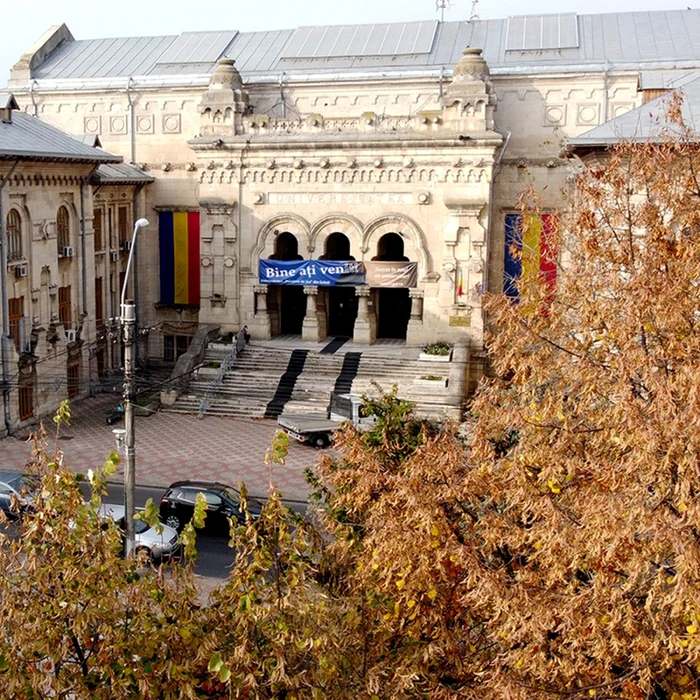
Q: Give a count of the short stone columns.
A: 4